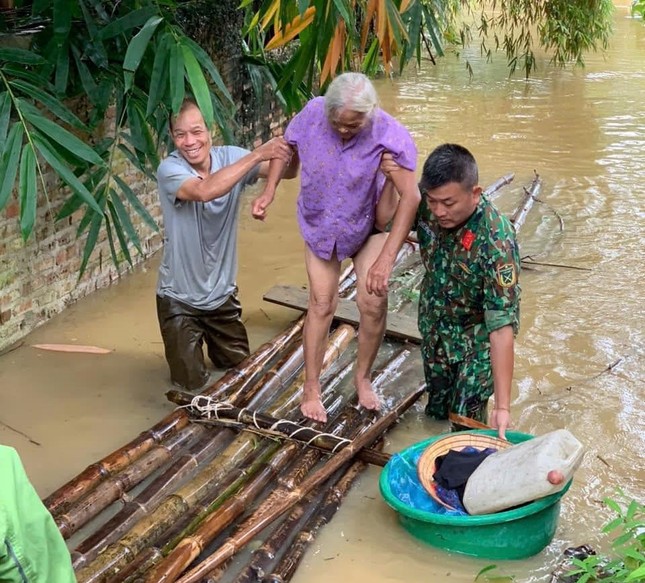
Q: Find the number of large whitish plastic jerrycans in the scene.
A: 1